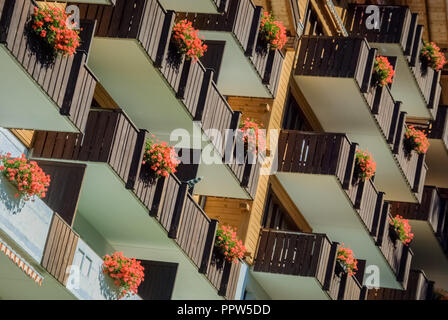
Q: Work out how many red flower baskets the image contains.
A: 14